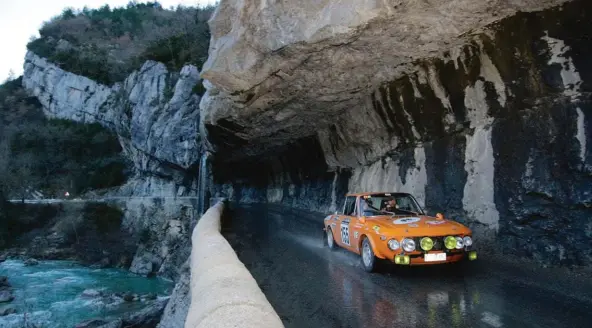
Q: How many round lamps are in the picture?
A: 6